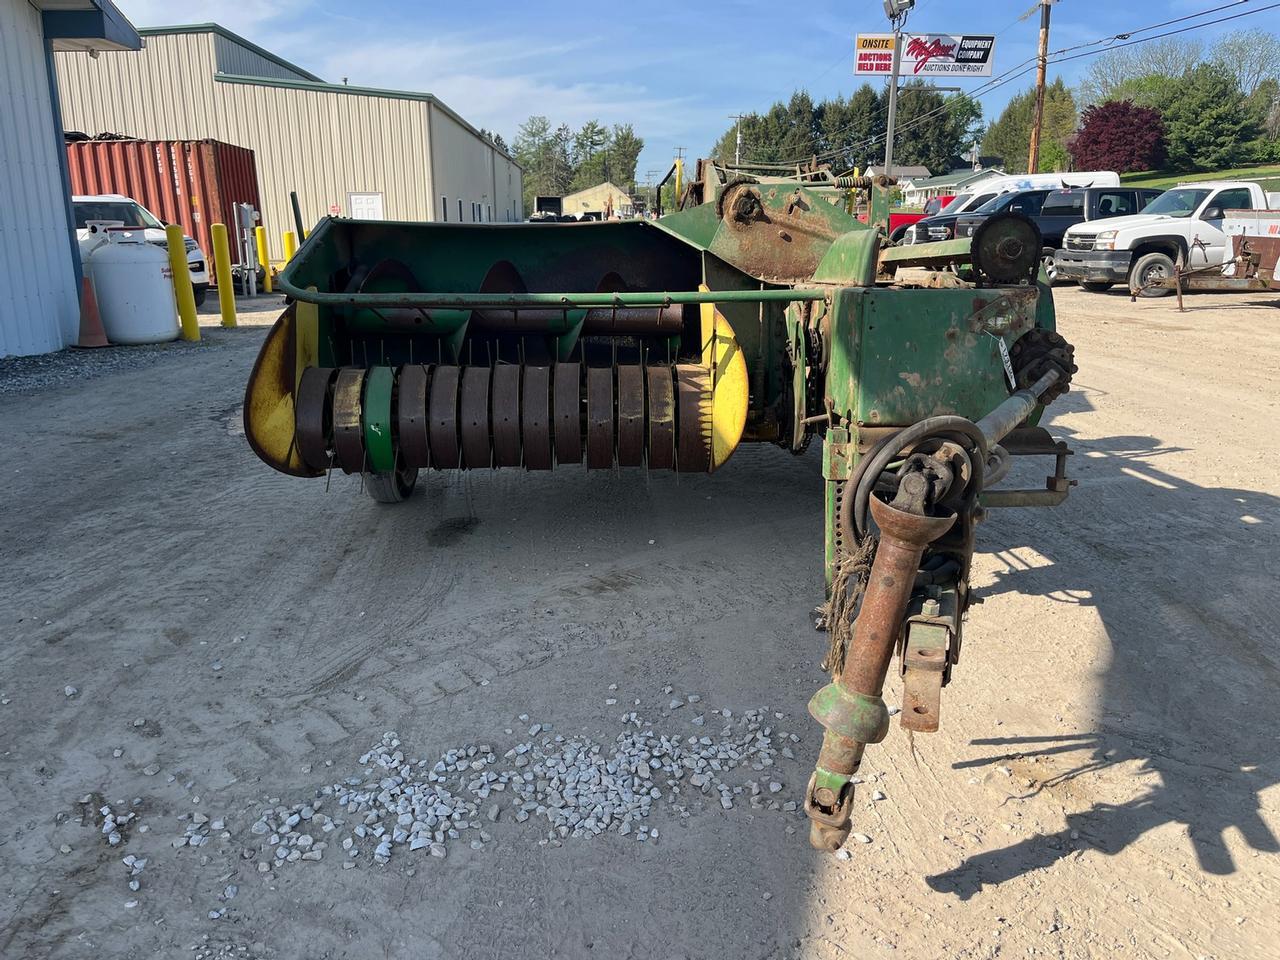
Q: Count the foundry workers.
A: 0